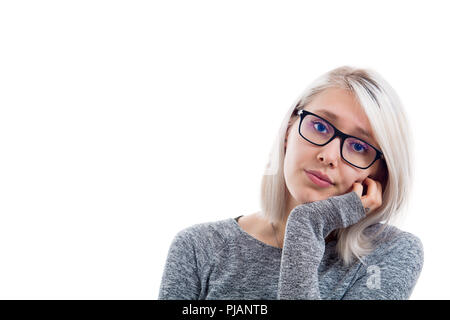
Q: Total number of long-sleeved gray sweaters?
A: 1